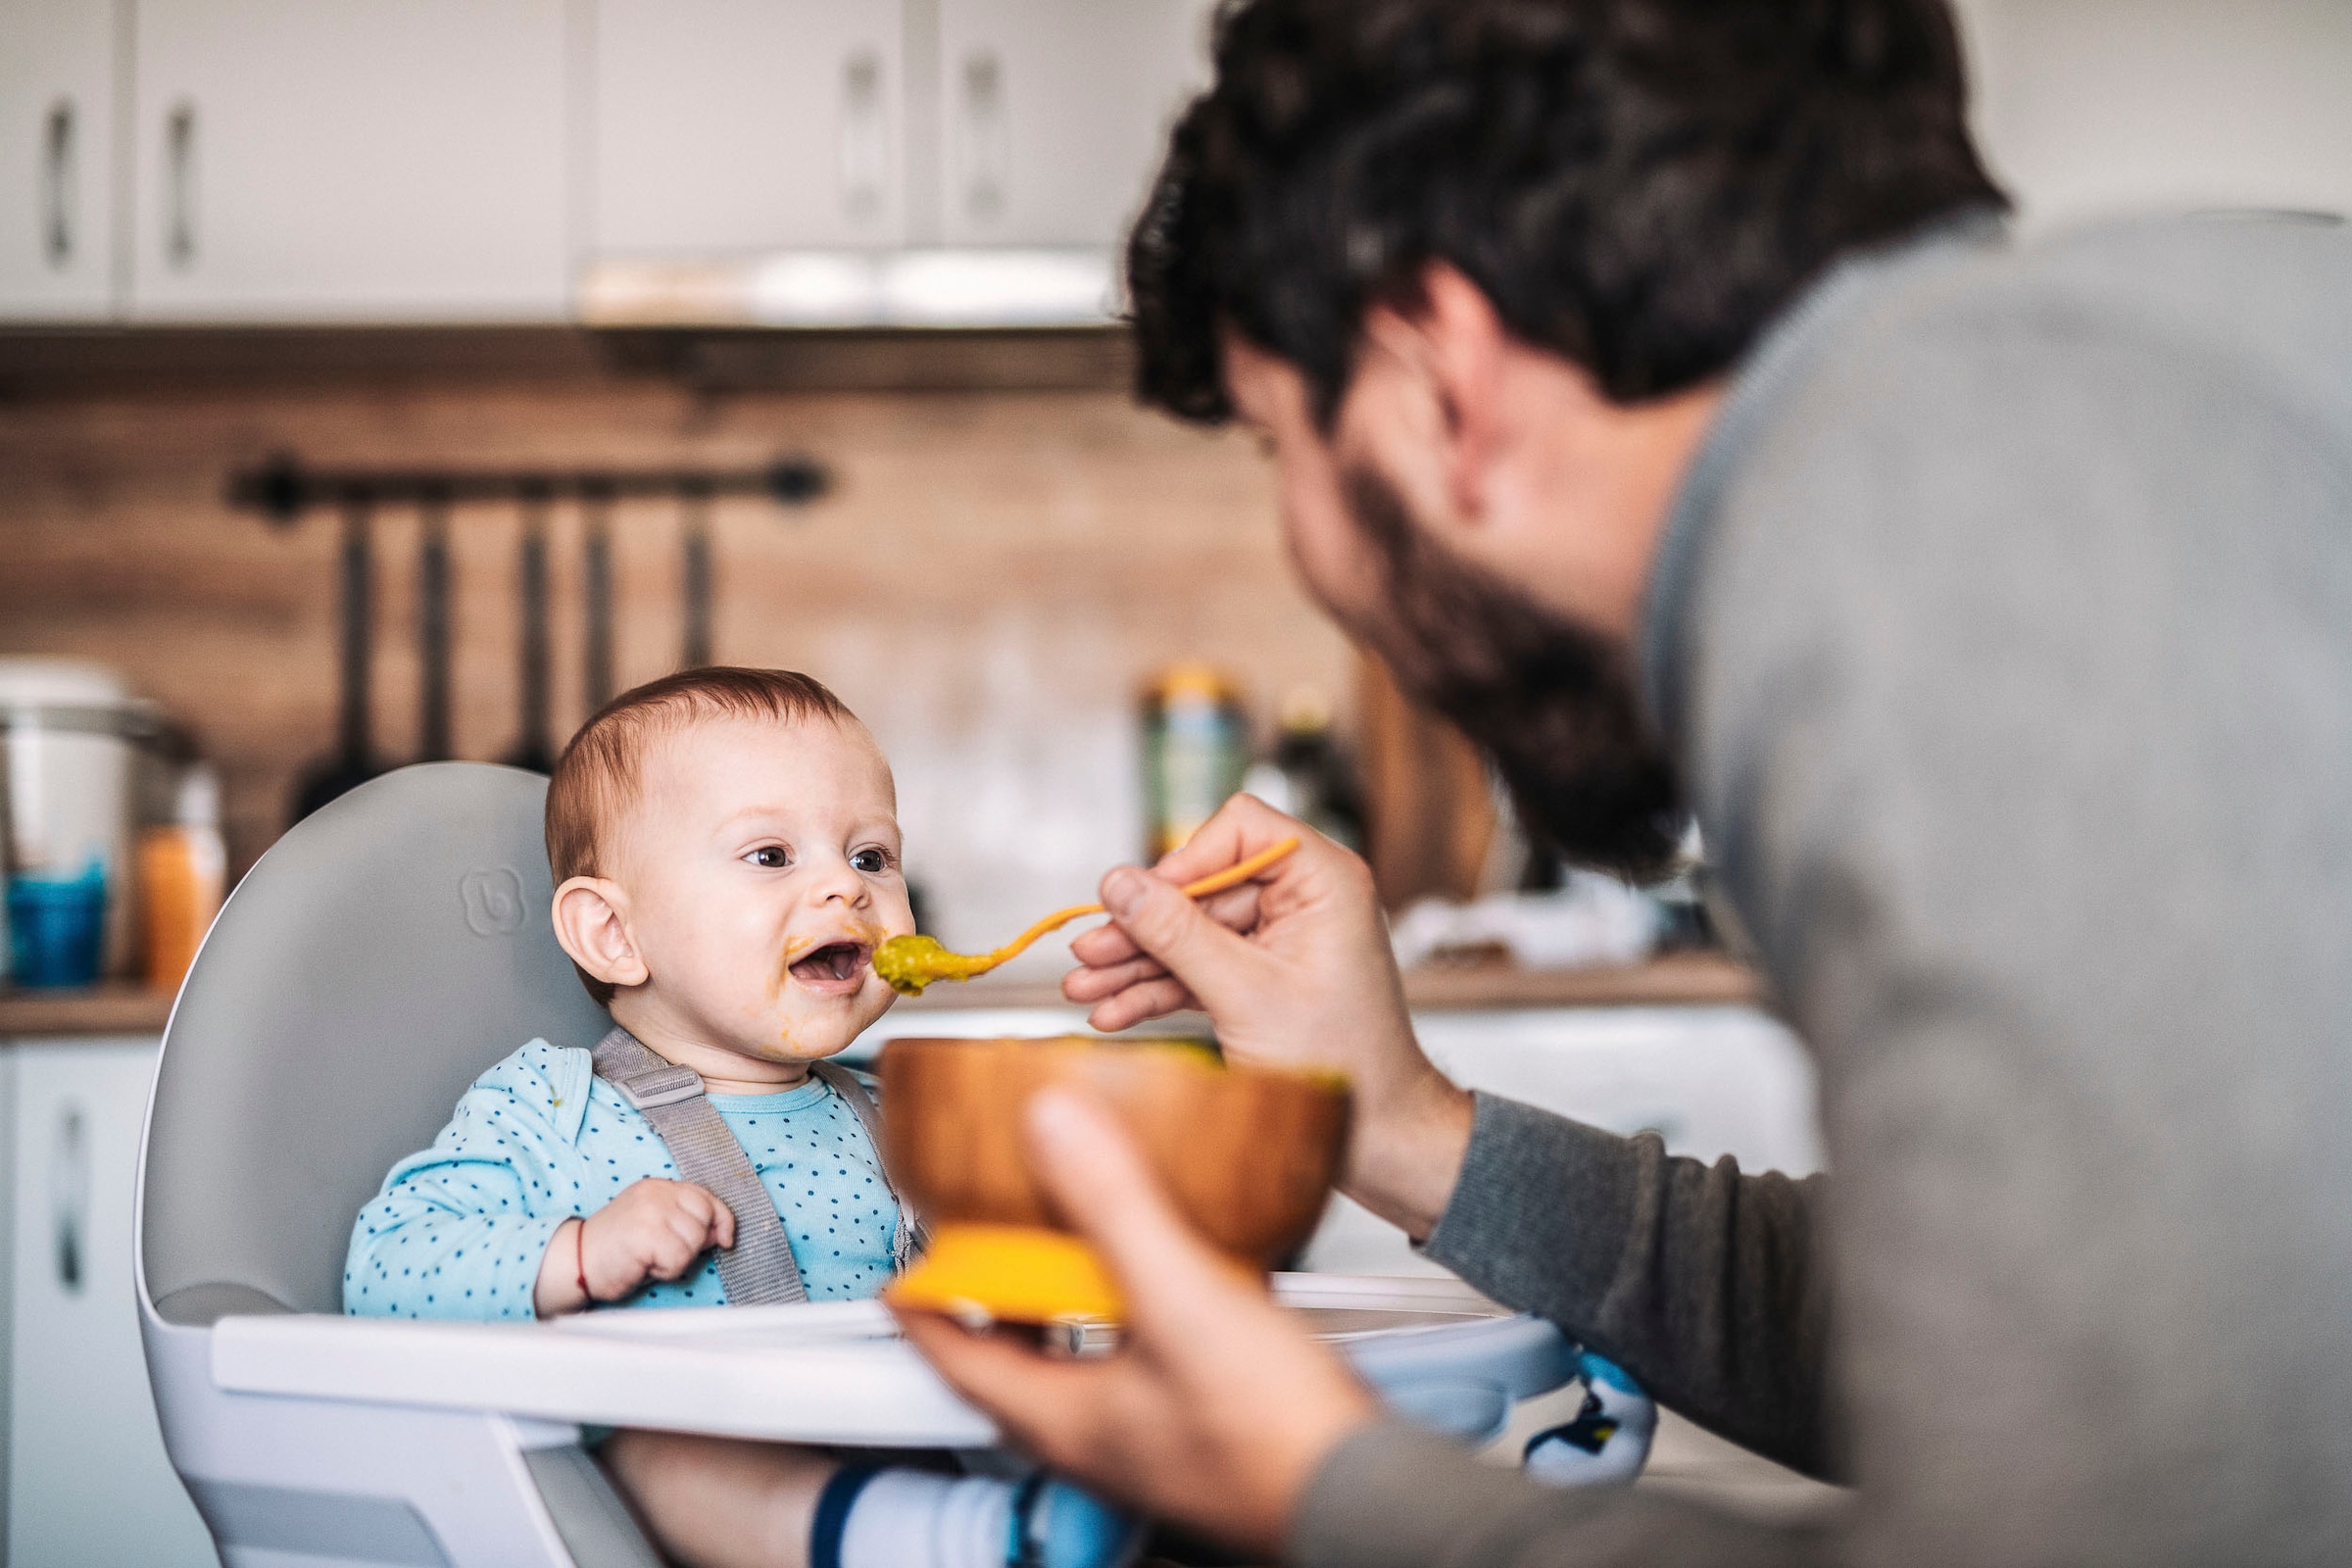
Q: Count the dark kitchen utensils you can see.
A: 5